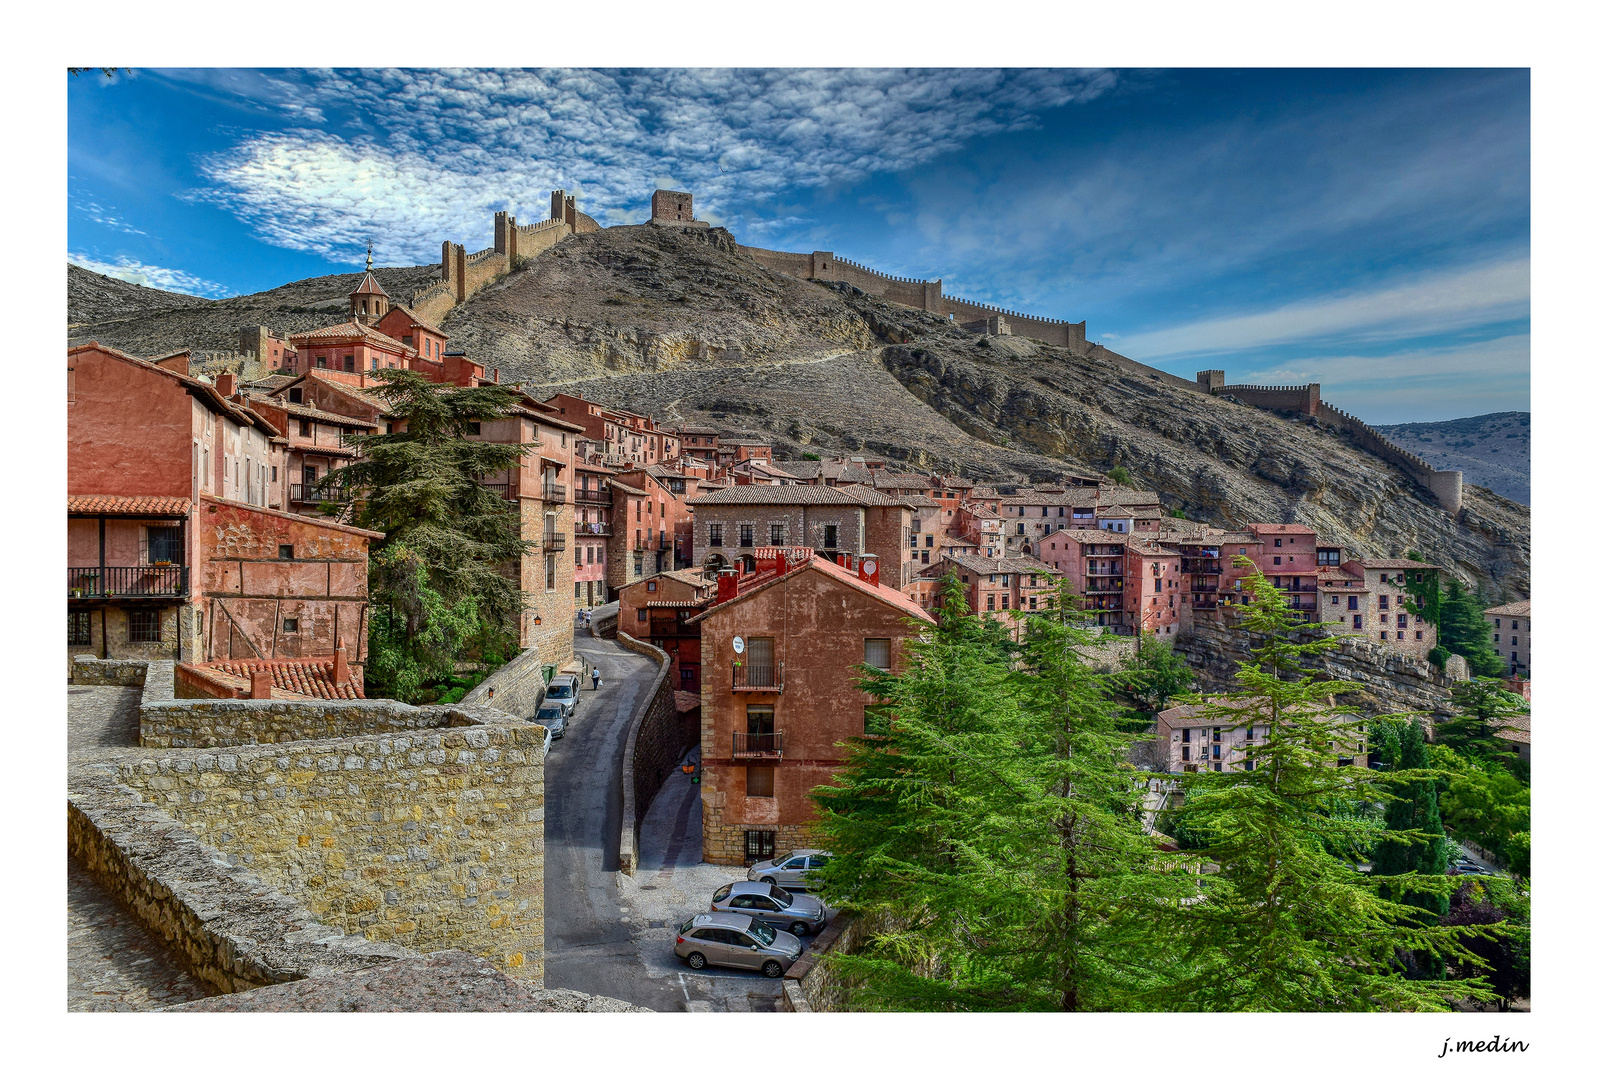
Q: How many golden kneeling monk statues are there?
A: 0